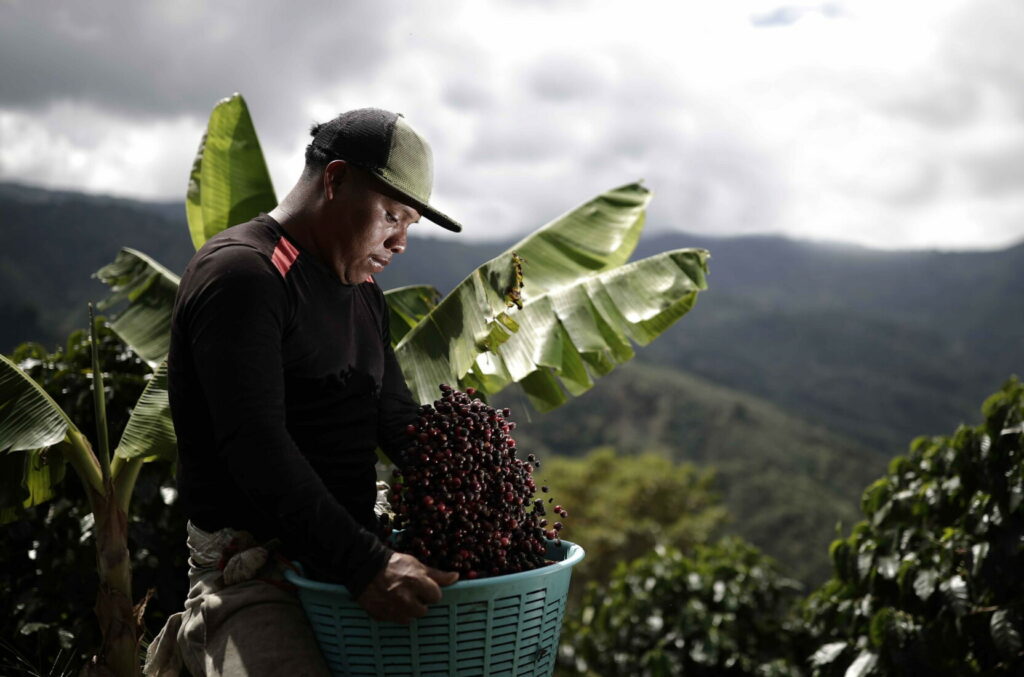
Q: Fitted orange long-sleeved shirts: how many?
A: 0